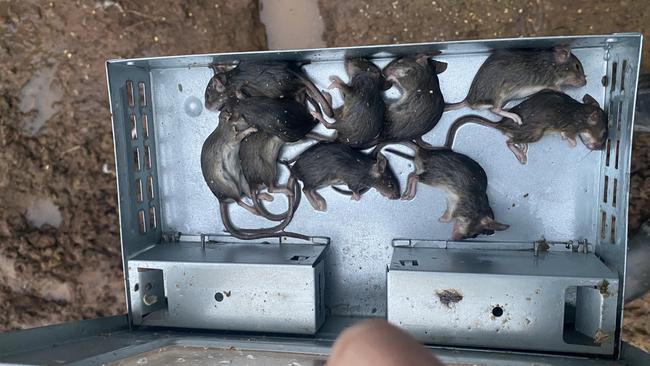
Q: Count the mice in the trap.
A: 10